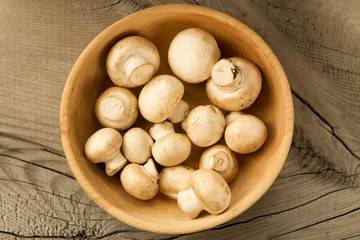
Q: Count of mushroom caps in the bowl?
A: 14